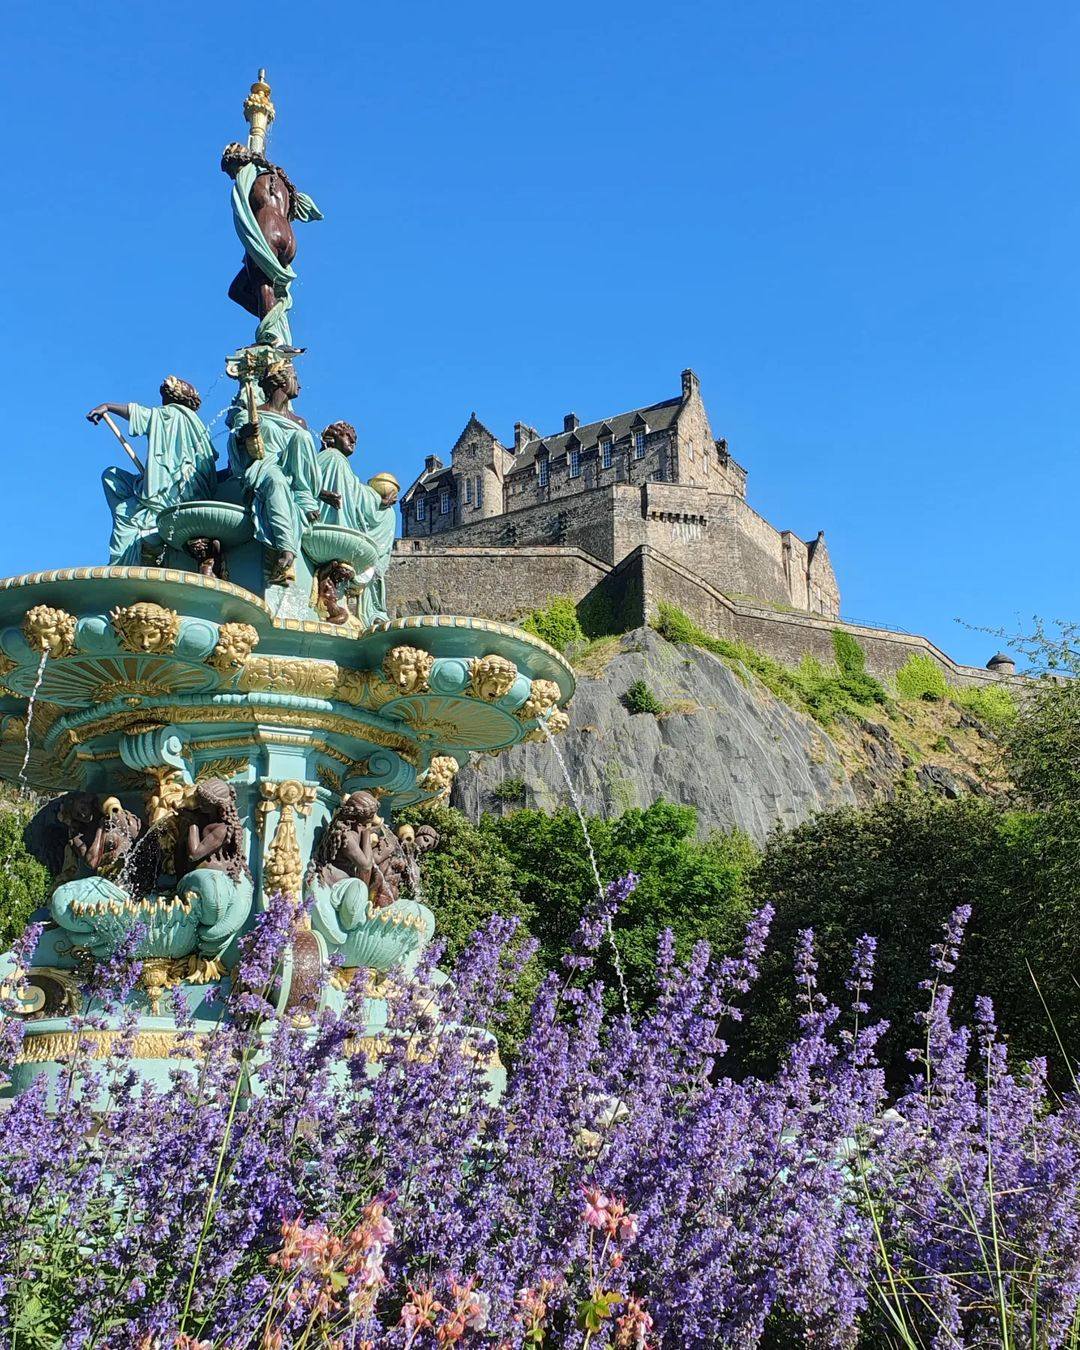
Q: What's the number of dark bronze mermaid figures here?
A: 4